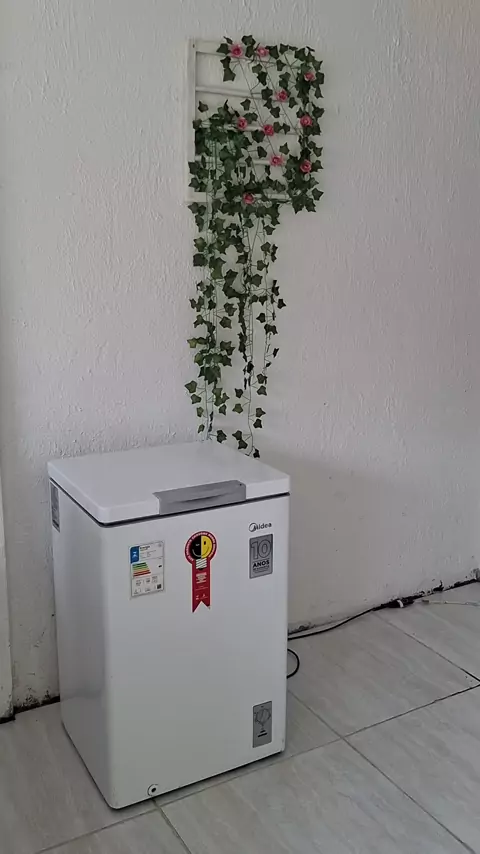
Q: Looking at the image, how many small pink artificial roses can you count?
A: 10